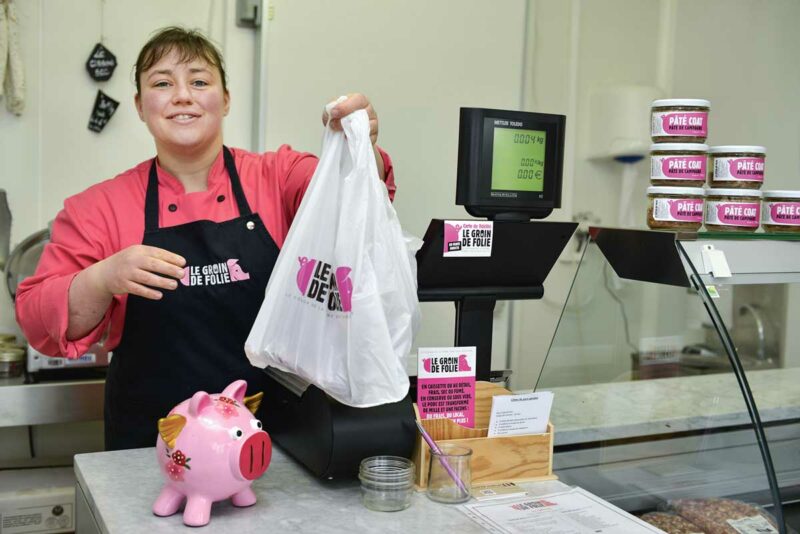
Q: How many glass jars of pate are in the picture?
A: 6